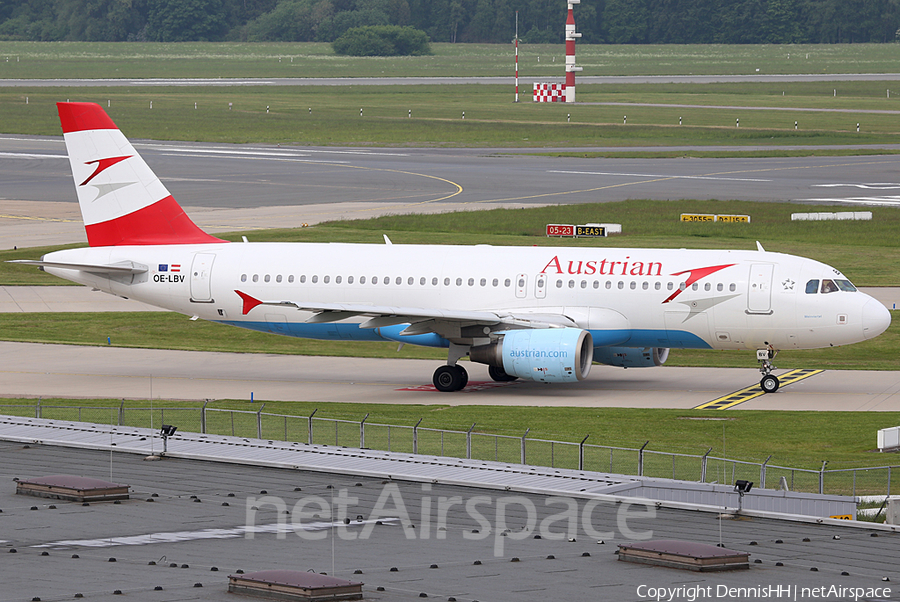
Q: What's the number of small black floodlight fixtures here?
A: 2